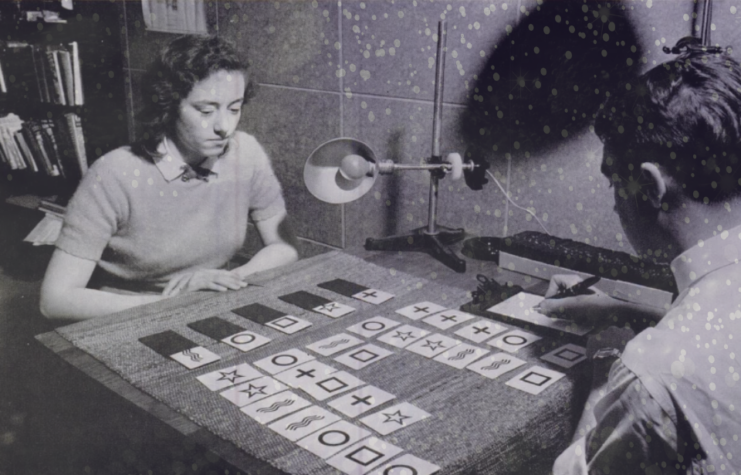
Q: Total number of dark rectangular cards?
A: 5